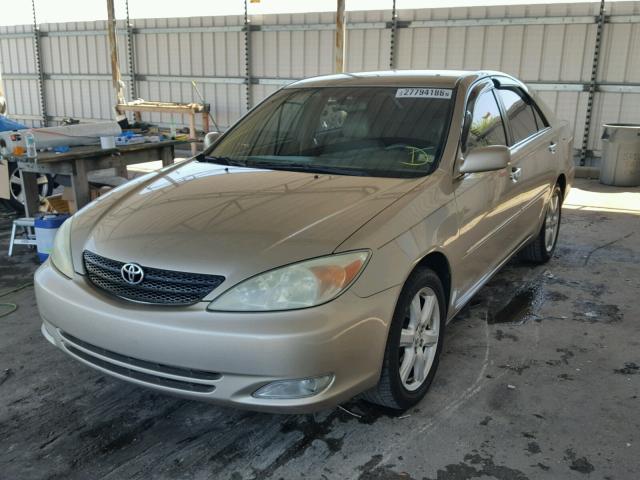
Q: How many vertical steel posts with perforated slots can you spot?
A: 5